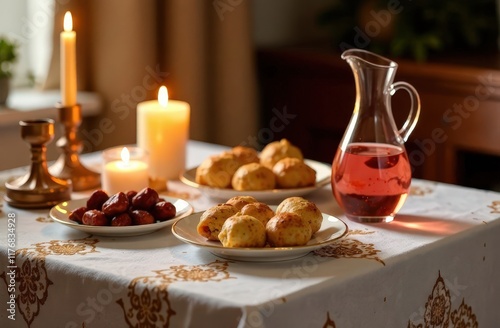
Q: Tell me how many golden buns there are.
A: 11